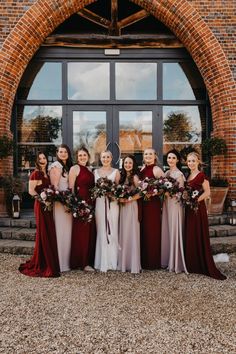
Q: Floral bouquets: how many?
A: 8